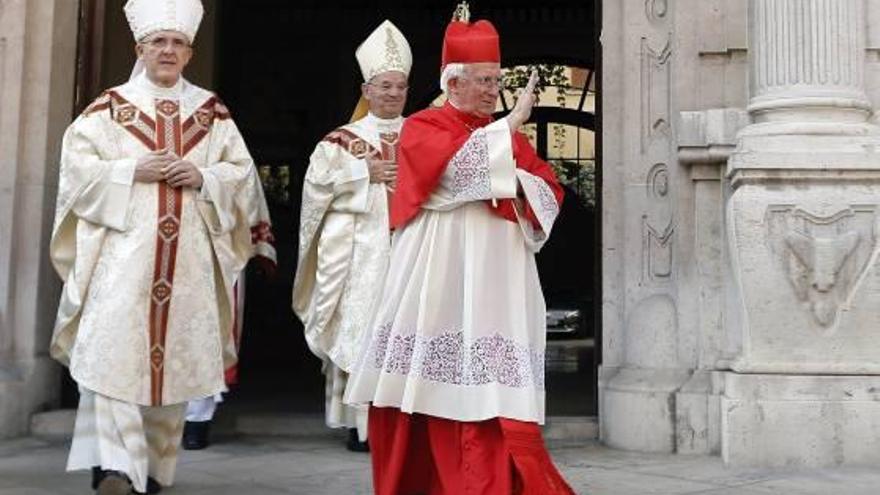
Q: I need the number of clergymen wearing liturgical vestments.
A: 3